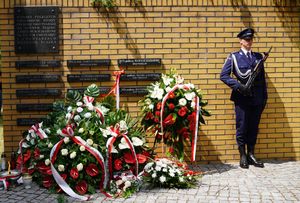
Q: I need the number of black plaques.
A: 12